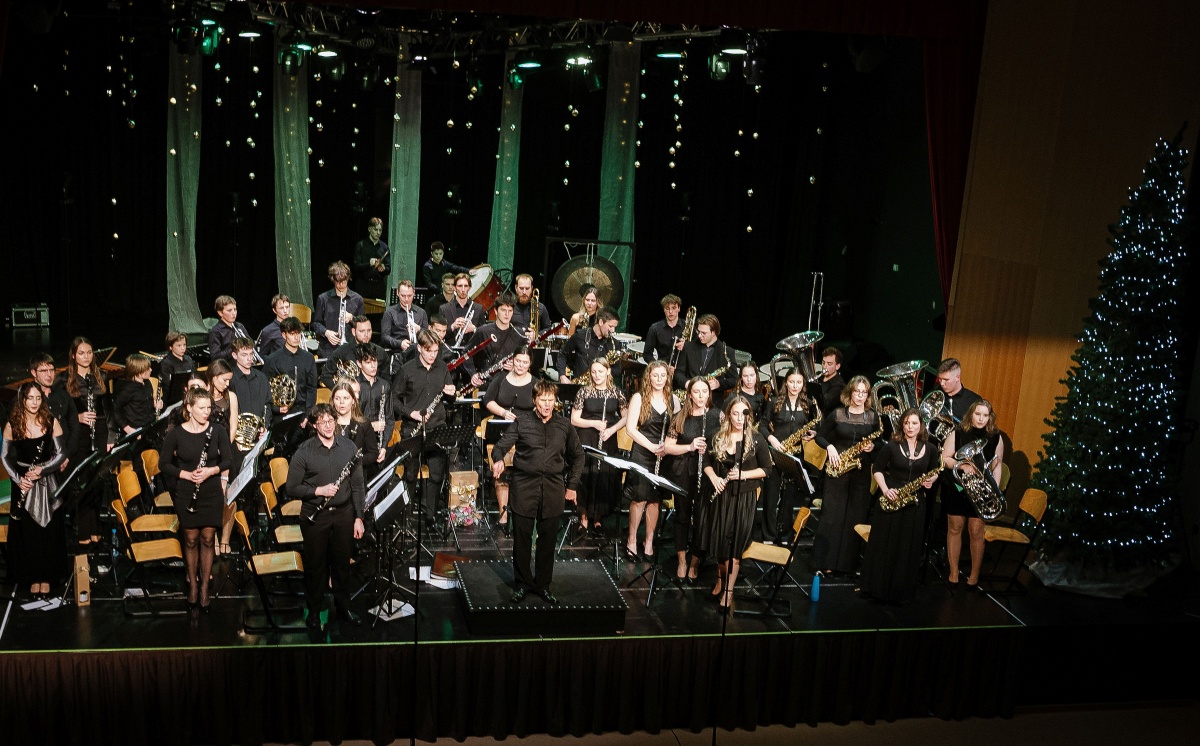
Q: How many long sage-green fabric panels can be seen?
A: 5